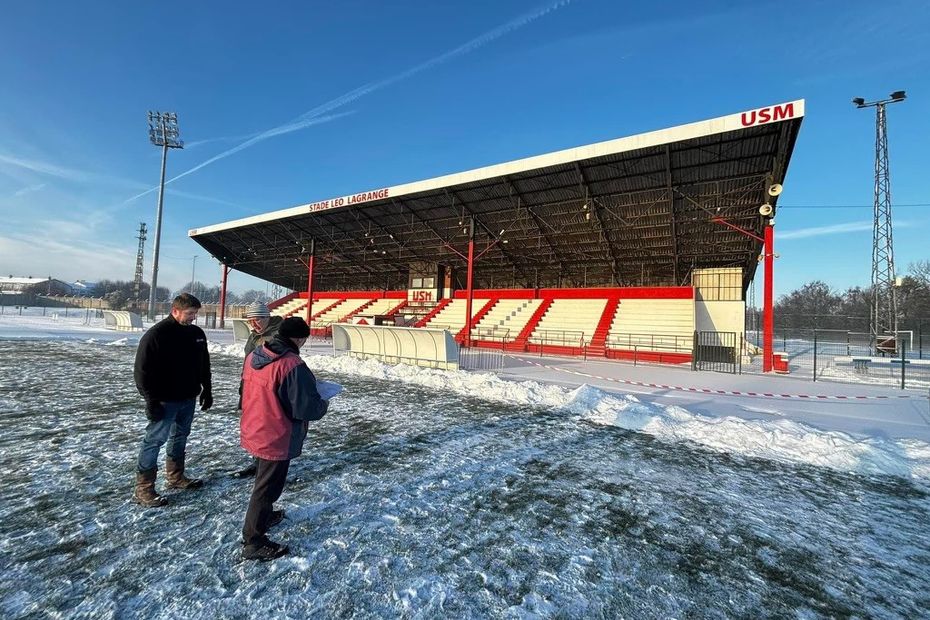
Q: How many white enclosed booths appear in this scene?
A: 3